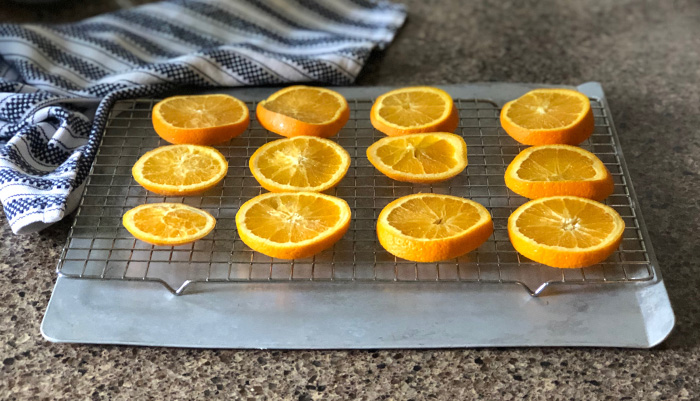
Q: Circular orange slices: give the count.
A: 12